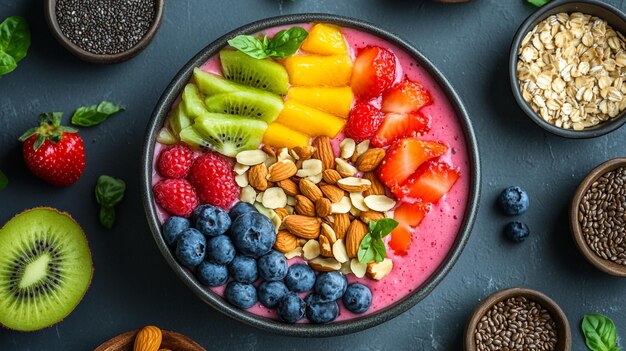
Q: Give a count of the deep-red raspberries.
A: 4